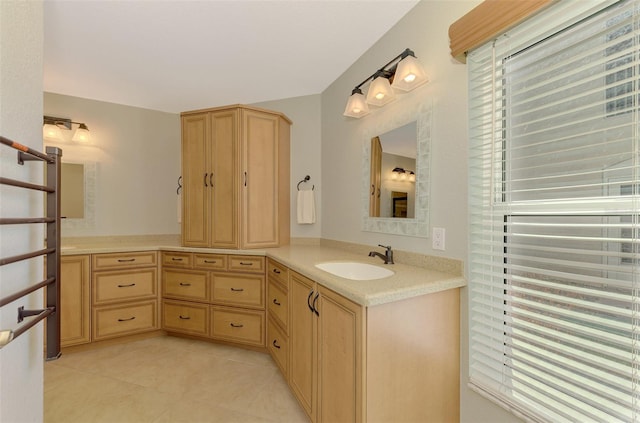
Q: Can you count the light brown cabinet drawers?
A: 13